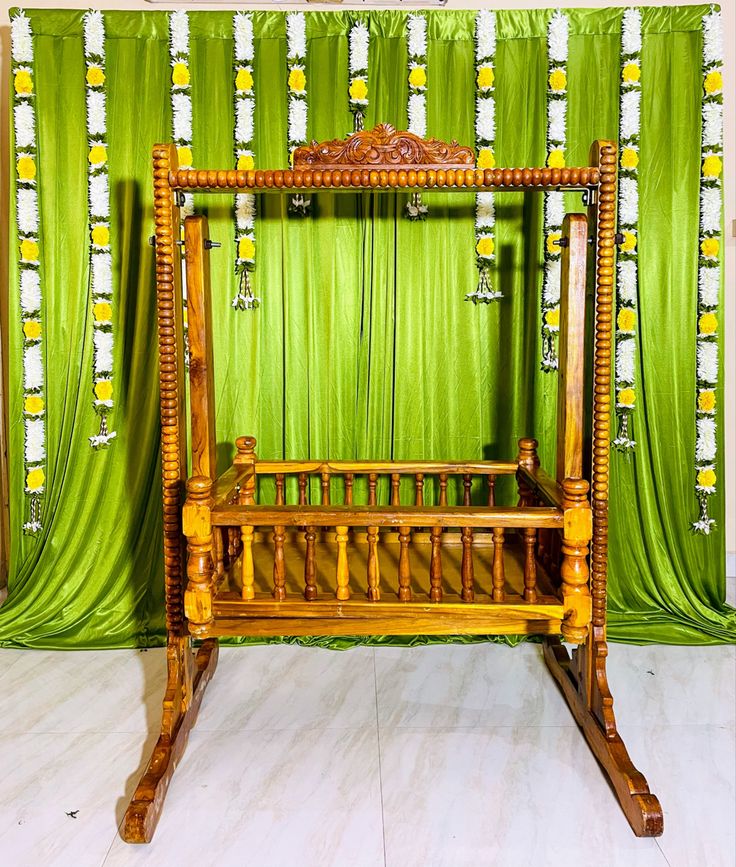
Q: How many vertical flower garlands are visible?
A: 11